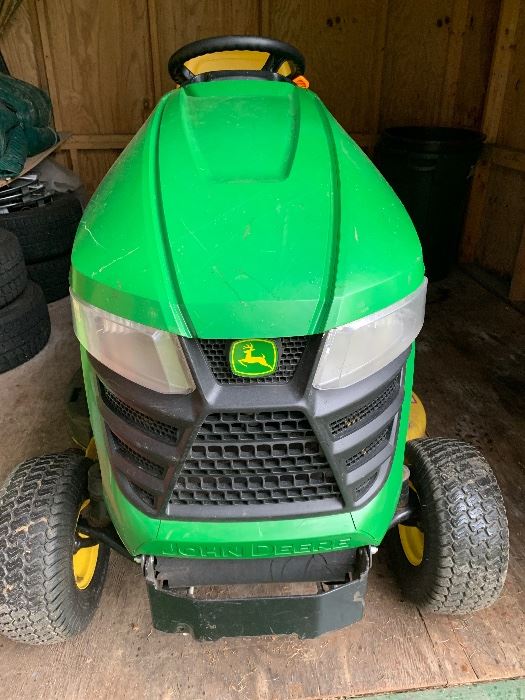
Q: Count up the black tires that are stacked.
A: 4